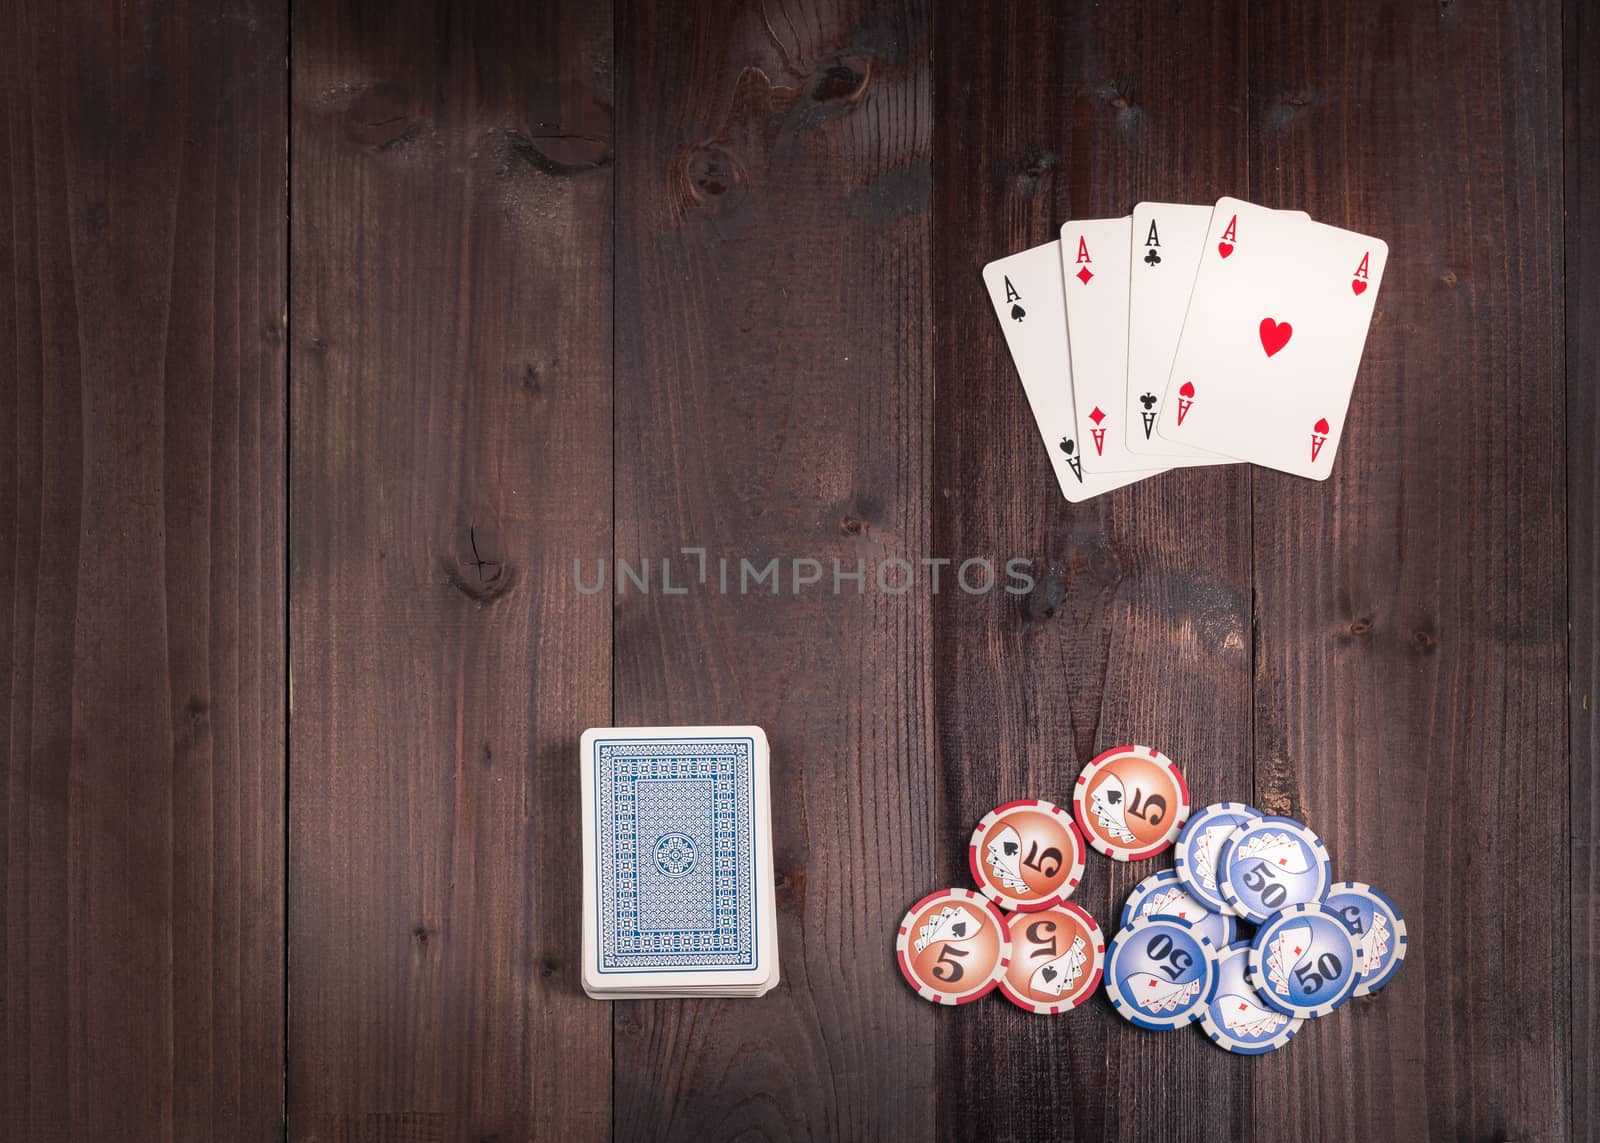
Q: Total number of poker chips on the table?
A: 11